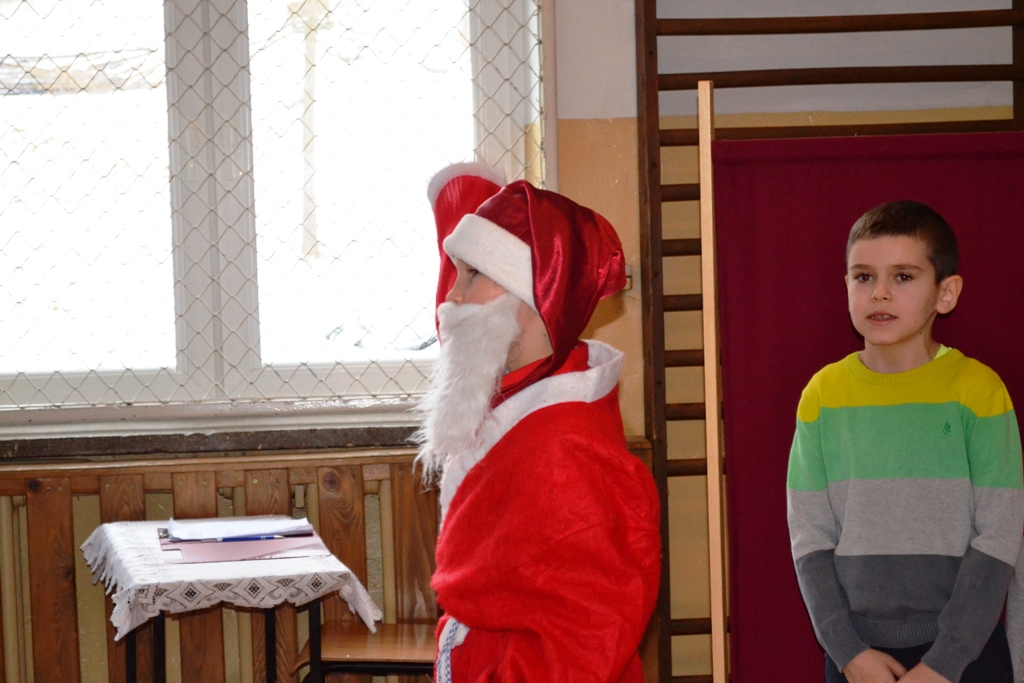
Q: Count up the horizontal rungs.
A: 11